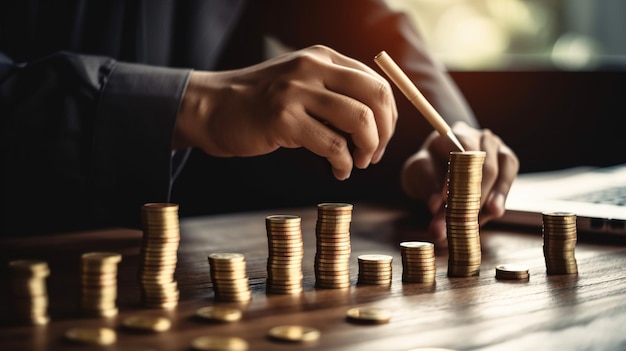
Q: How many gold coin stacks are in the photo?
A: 11